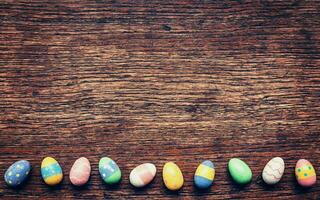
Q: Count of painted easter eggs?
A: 10